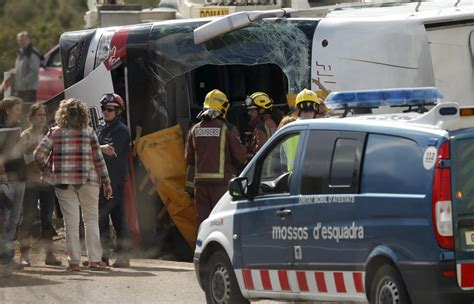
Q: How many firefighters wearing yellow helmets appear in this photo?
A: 3